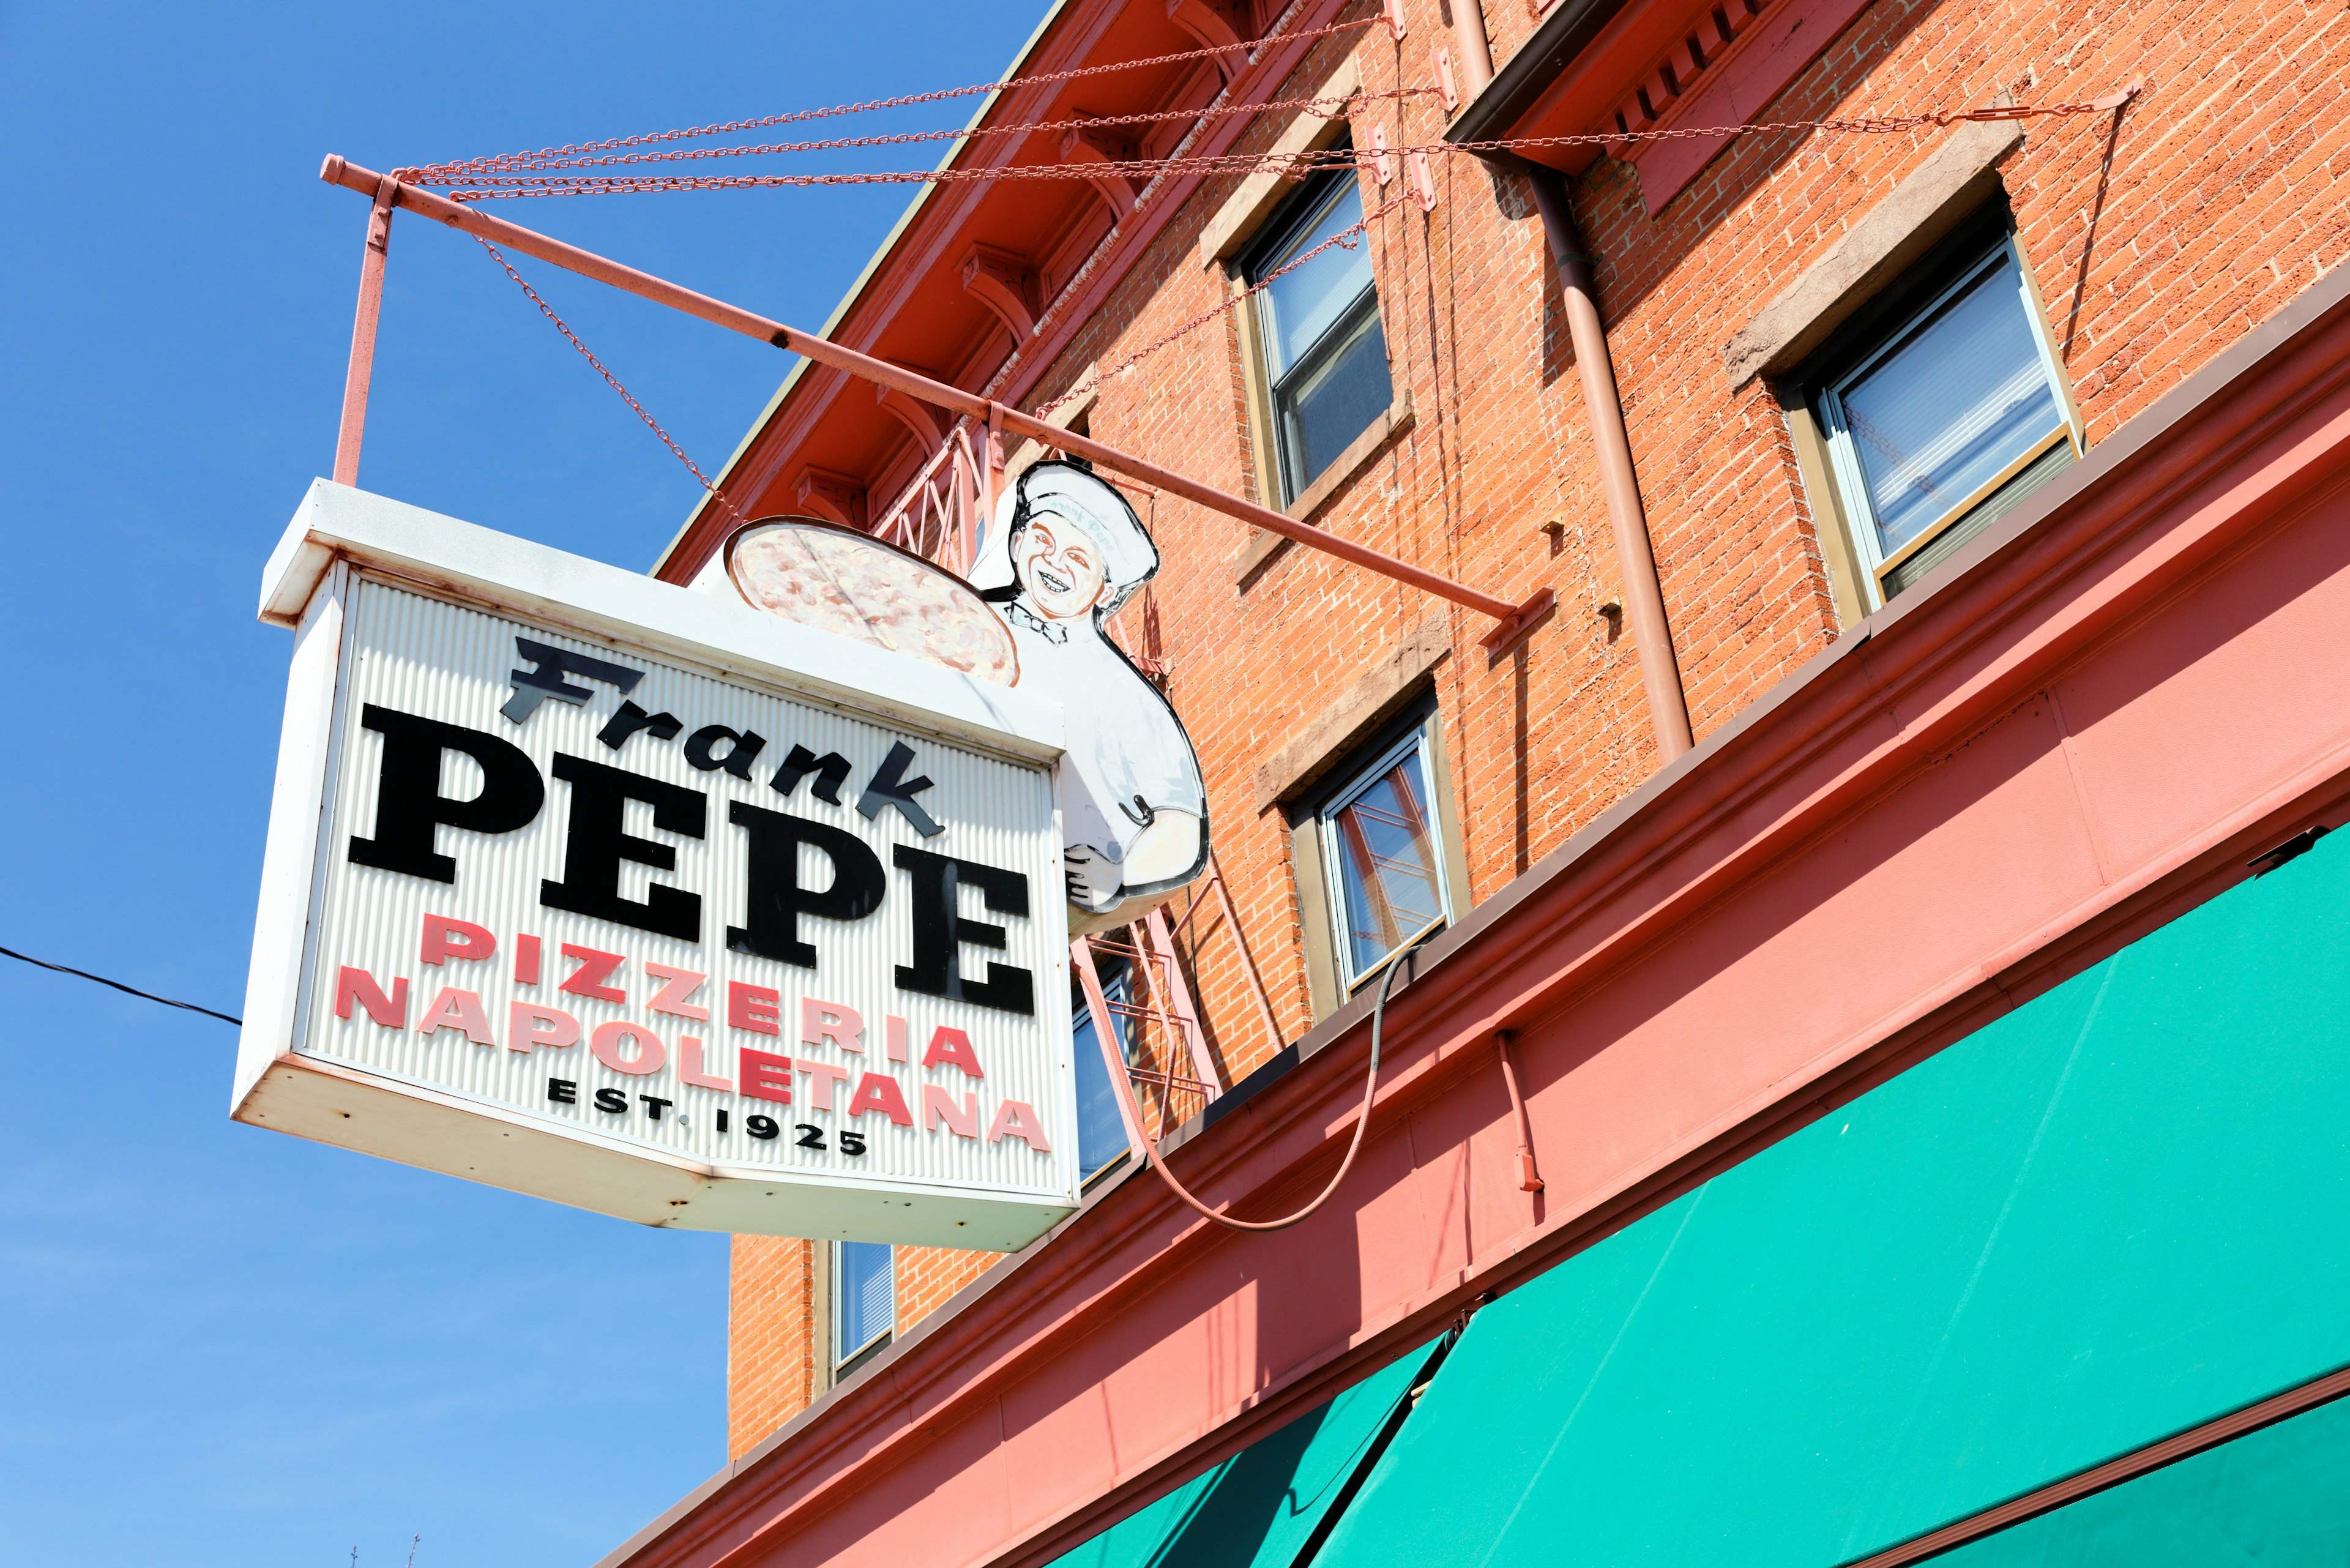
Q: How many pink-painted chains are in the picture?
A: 6